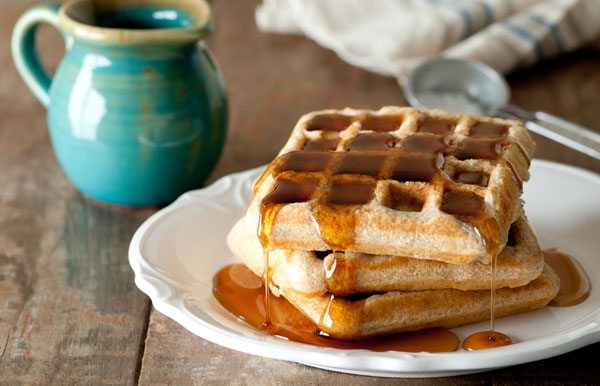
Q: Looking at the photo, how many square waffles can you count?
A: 3